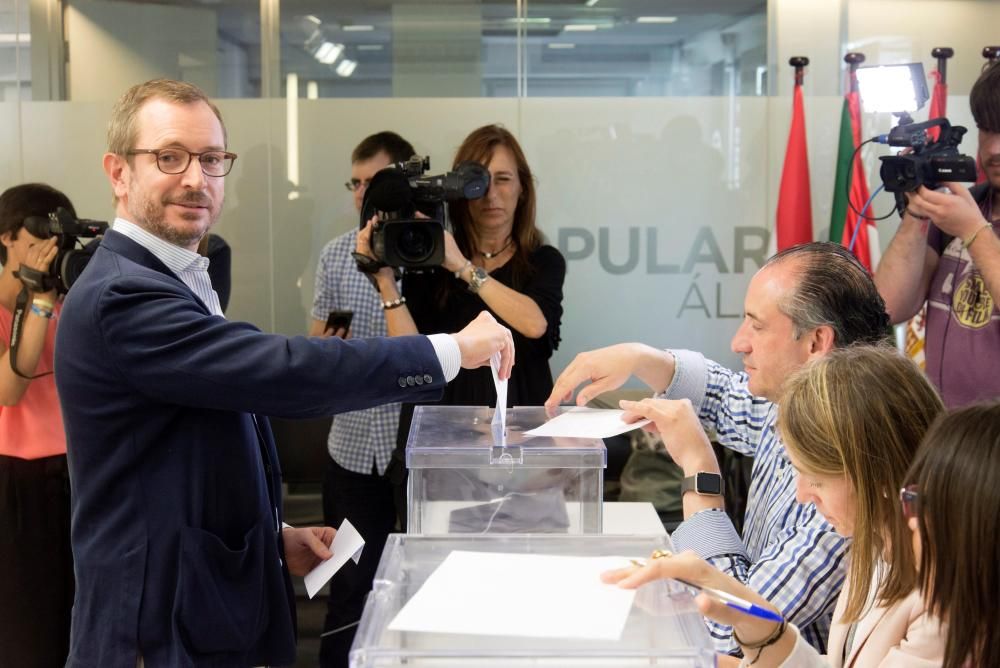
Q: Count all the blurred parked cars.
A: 0